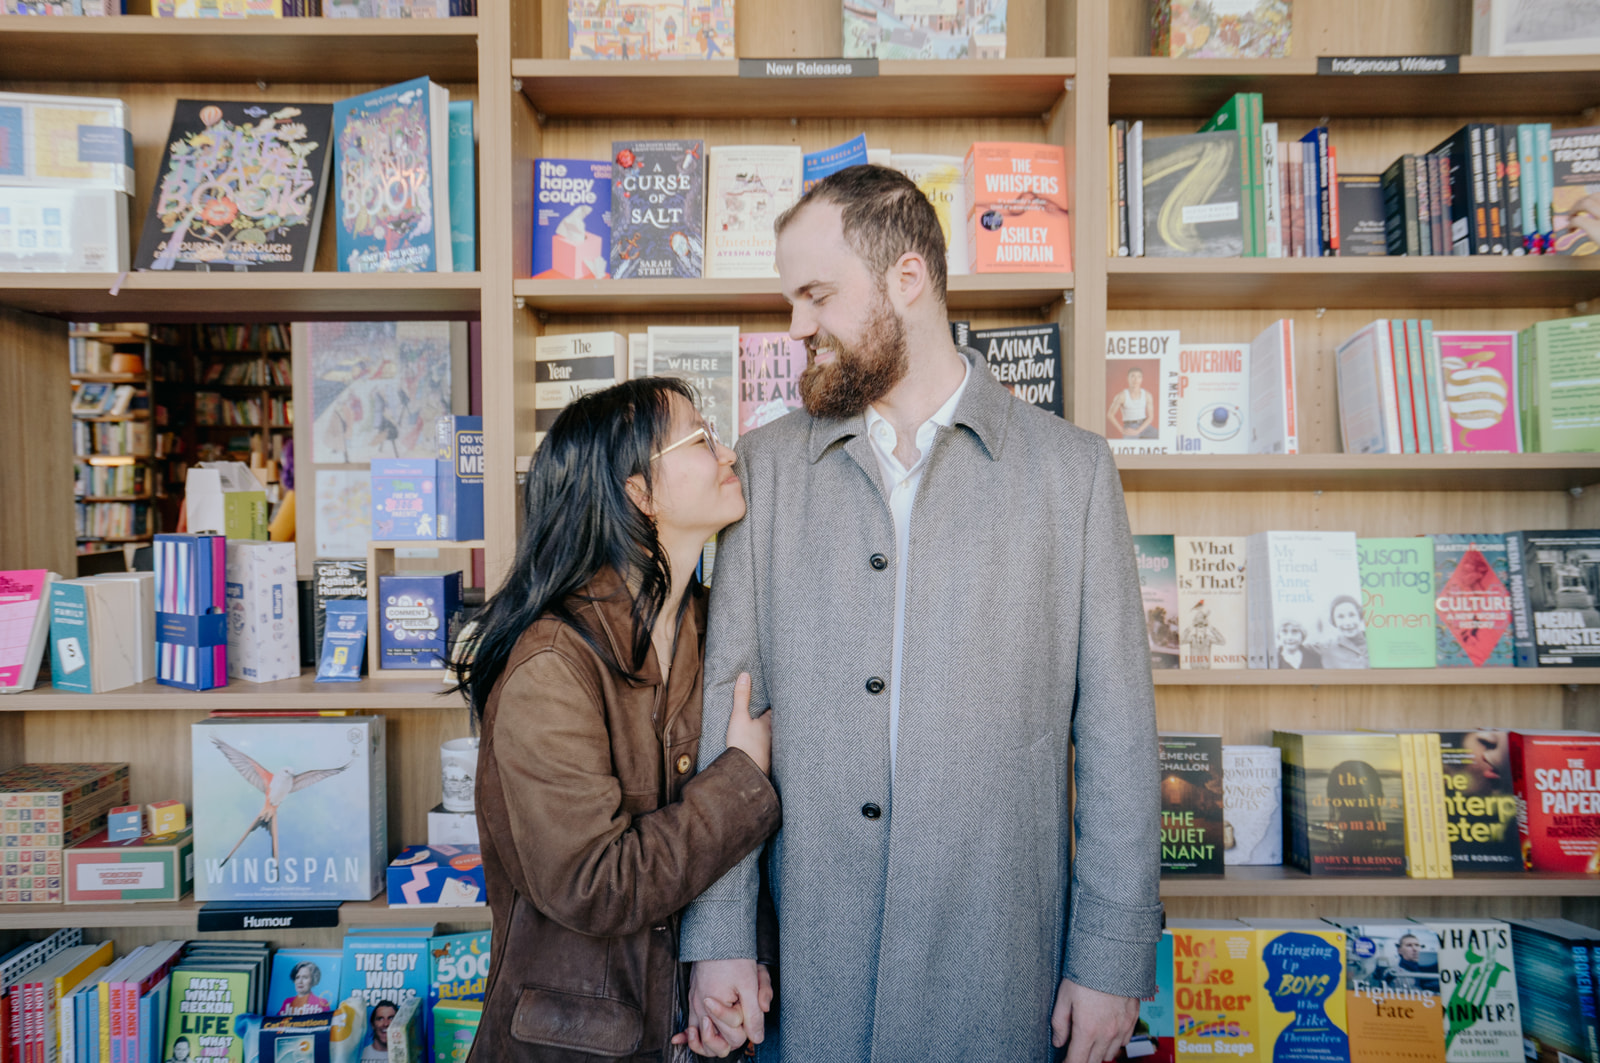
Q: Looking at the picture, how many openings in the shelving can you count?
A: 1